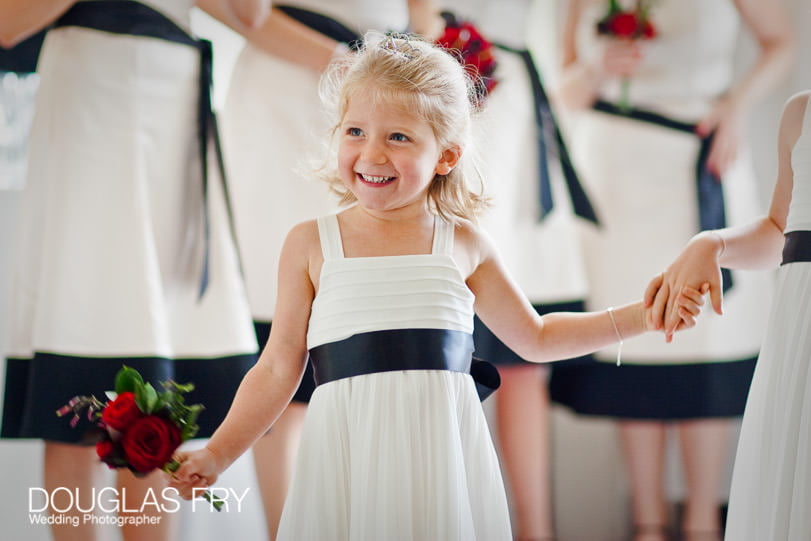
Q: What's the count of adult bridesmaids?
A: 4